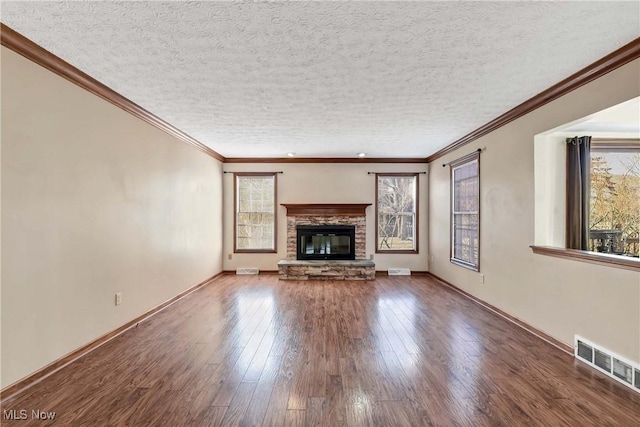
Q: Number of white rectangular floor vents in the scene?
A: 3